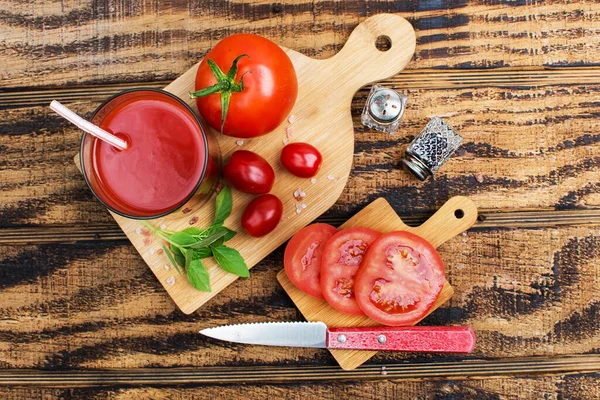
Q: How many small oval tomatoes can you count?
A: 3